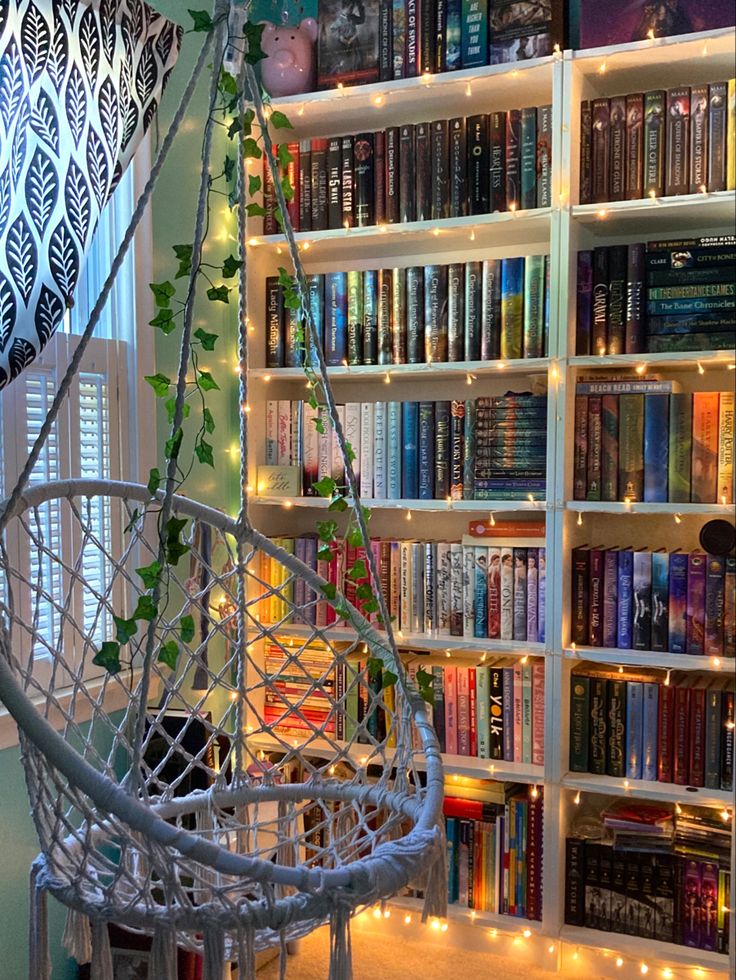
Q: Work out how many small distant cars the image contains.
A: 0